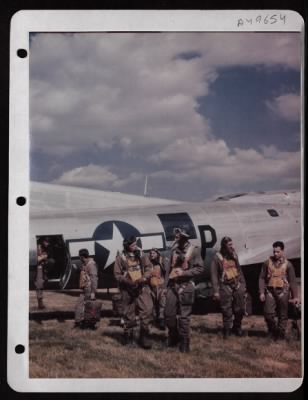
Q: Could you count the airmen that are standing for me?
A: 7